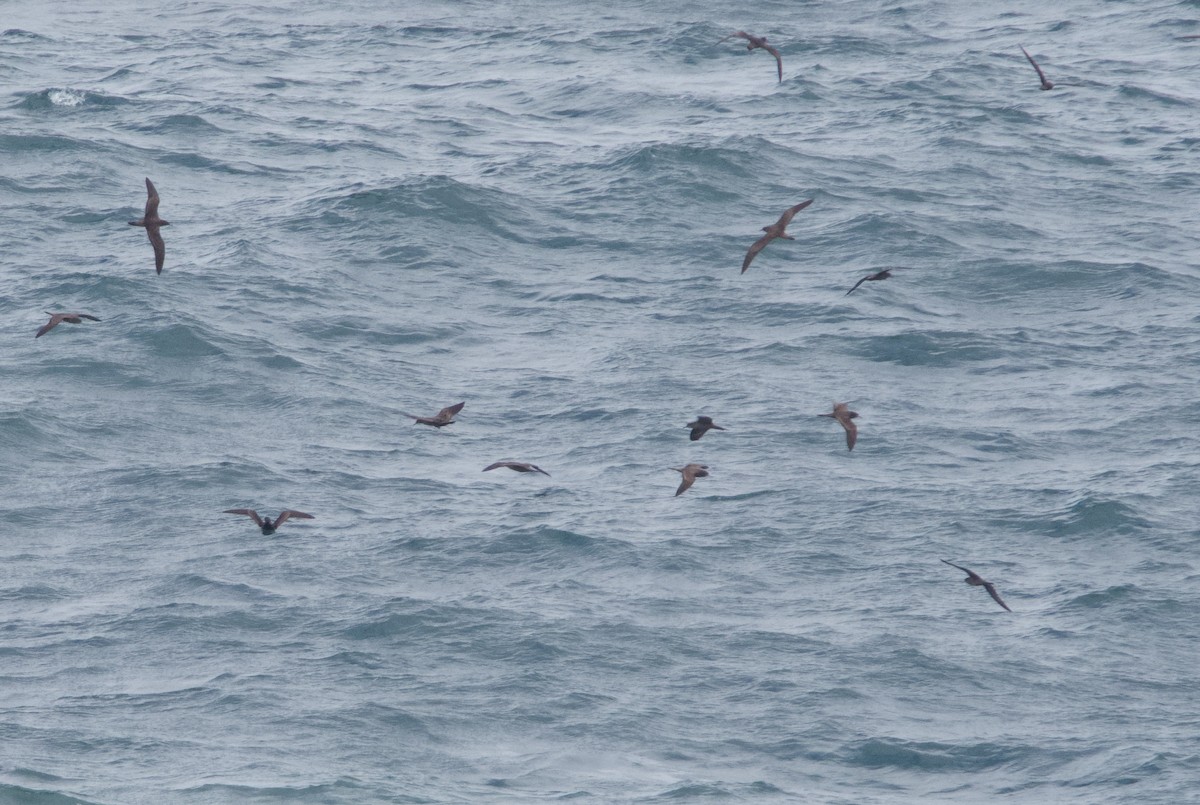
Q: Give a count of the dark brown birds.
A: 13